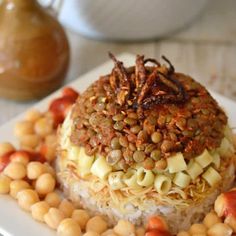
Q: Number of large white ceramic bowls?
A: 1